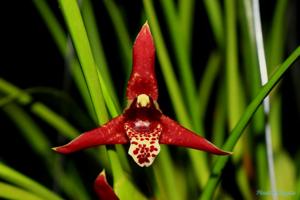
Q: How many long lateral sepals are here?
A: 2